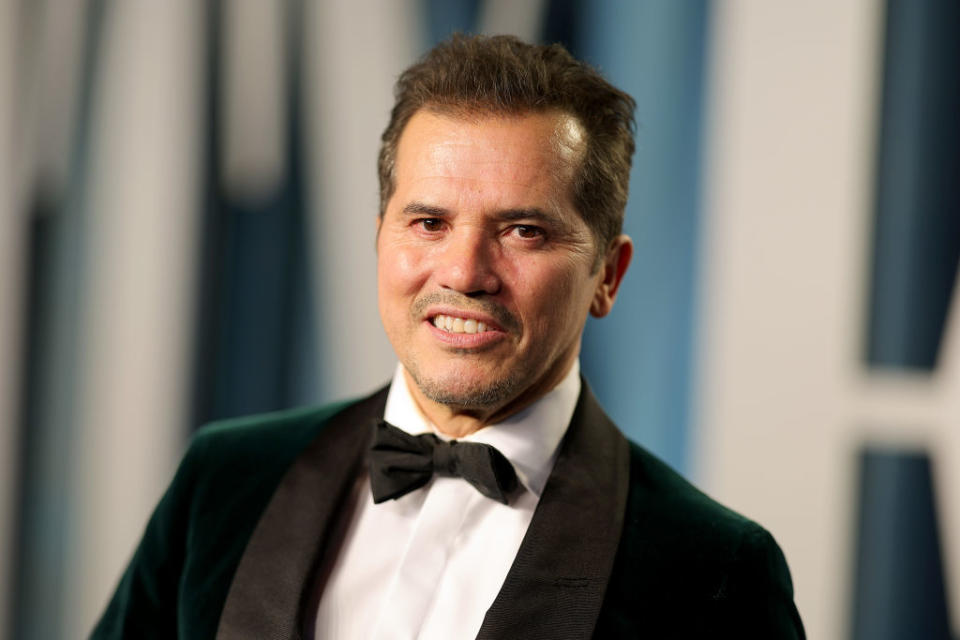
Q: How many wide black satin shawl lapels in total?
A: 2